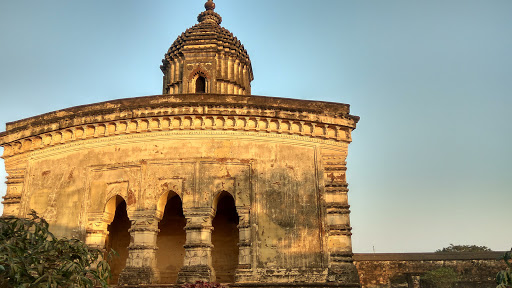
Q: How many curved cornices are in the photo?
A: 1